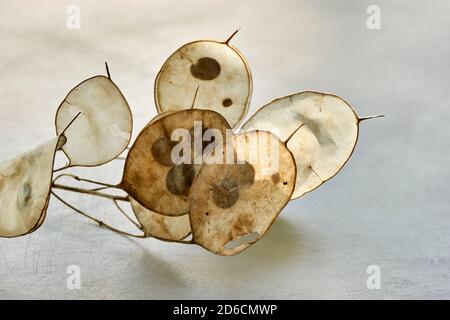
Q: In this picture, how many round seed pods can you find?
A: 7